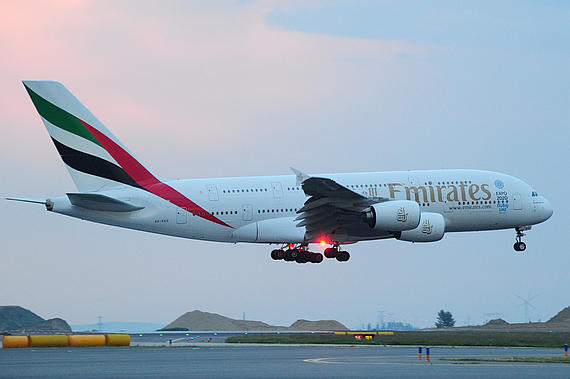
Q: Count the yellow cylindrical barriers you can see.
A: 4